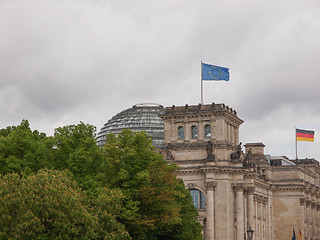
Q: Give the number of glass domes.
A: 1